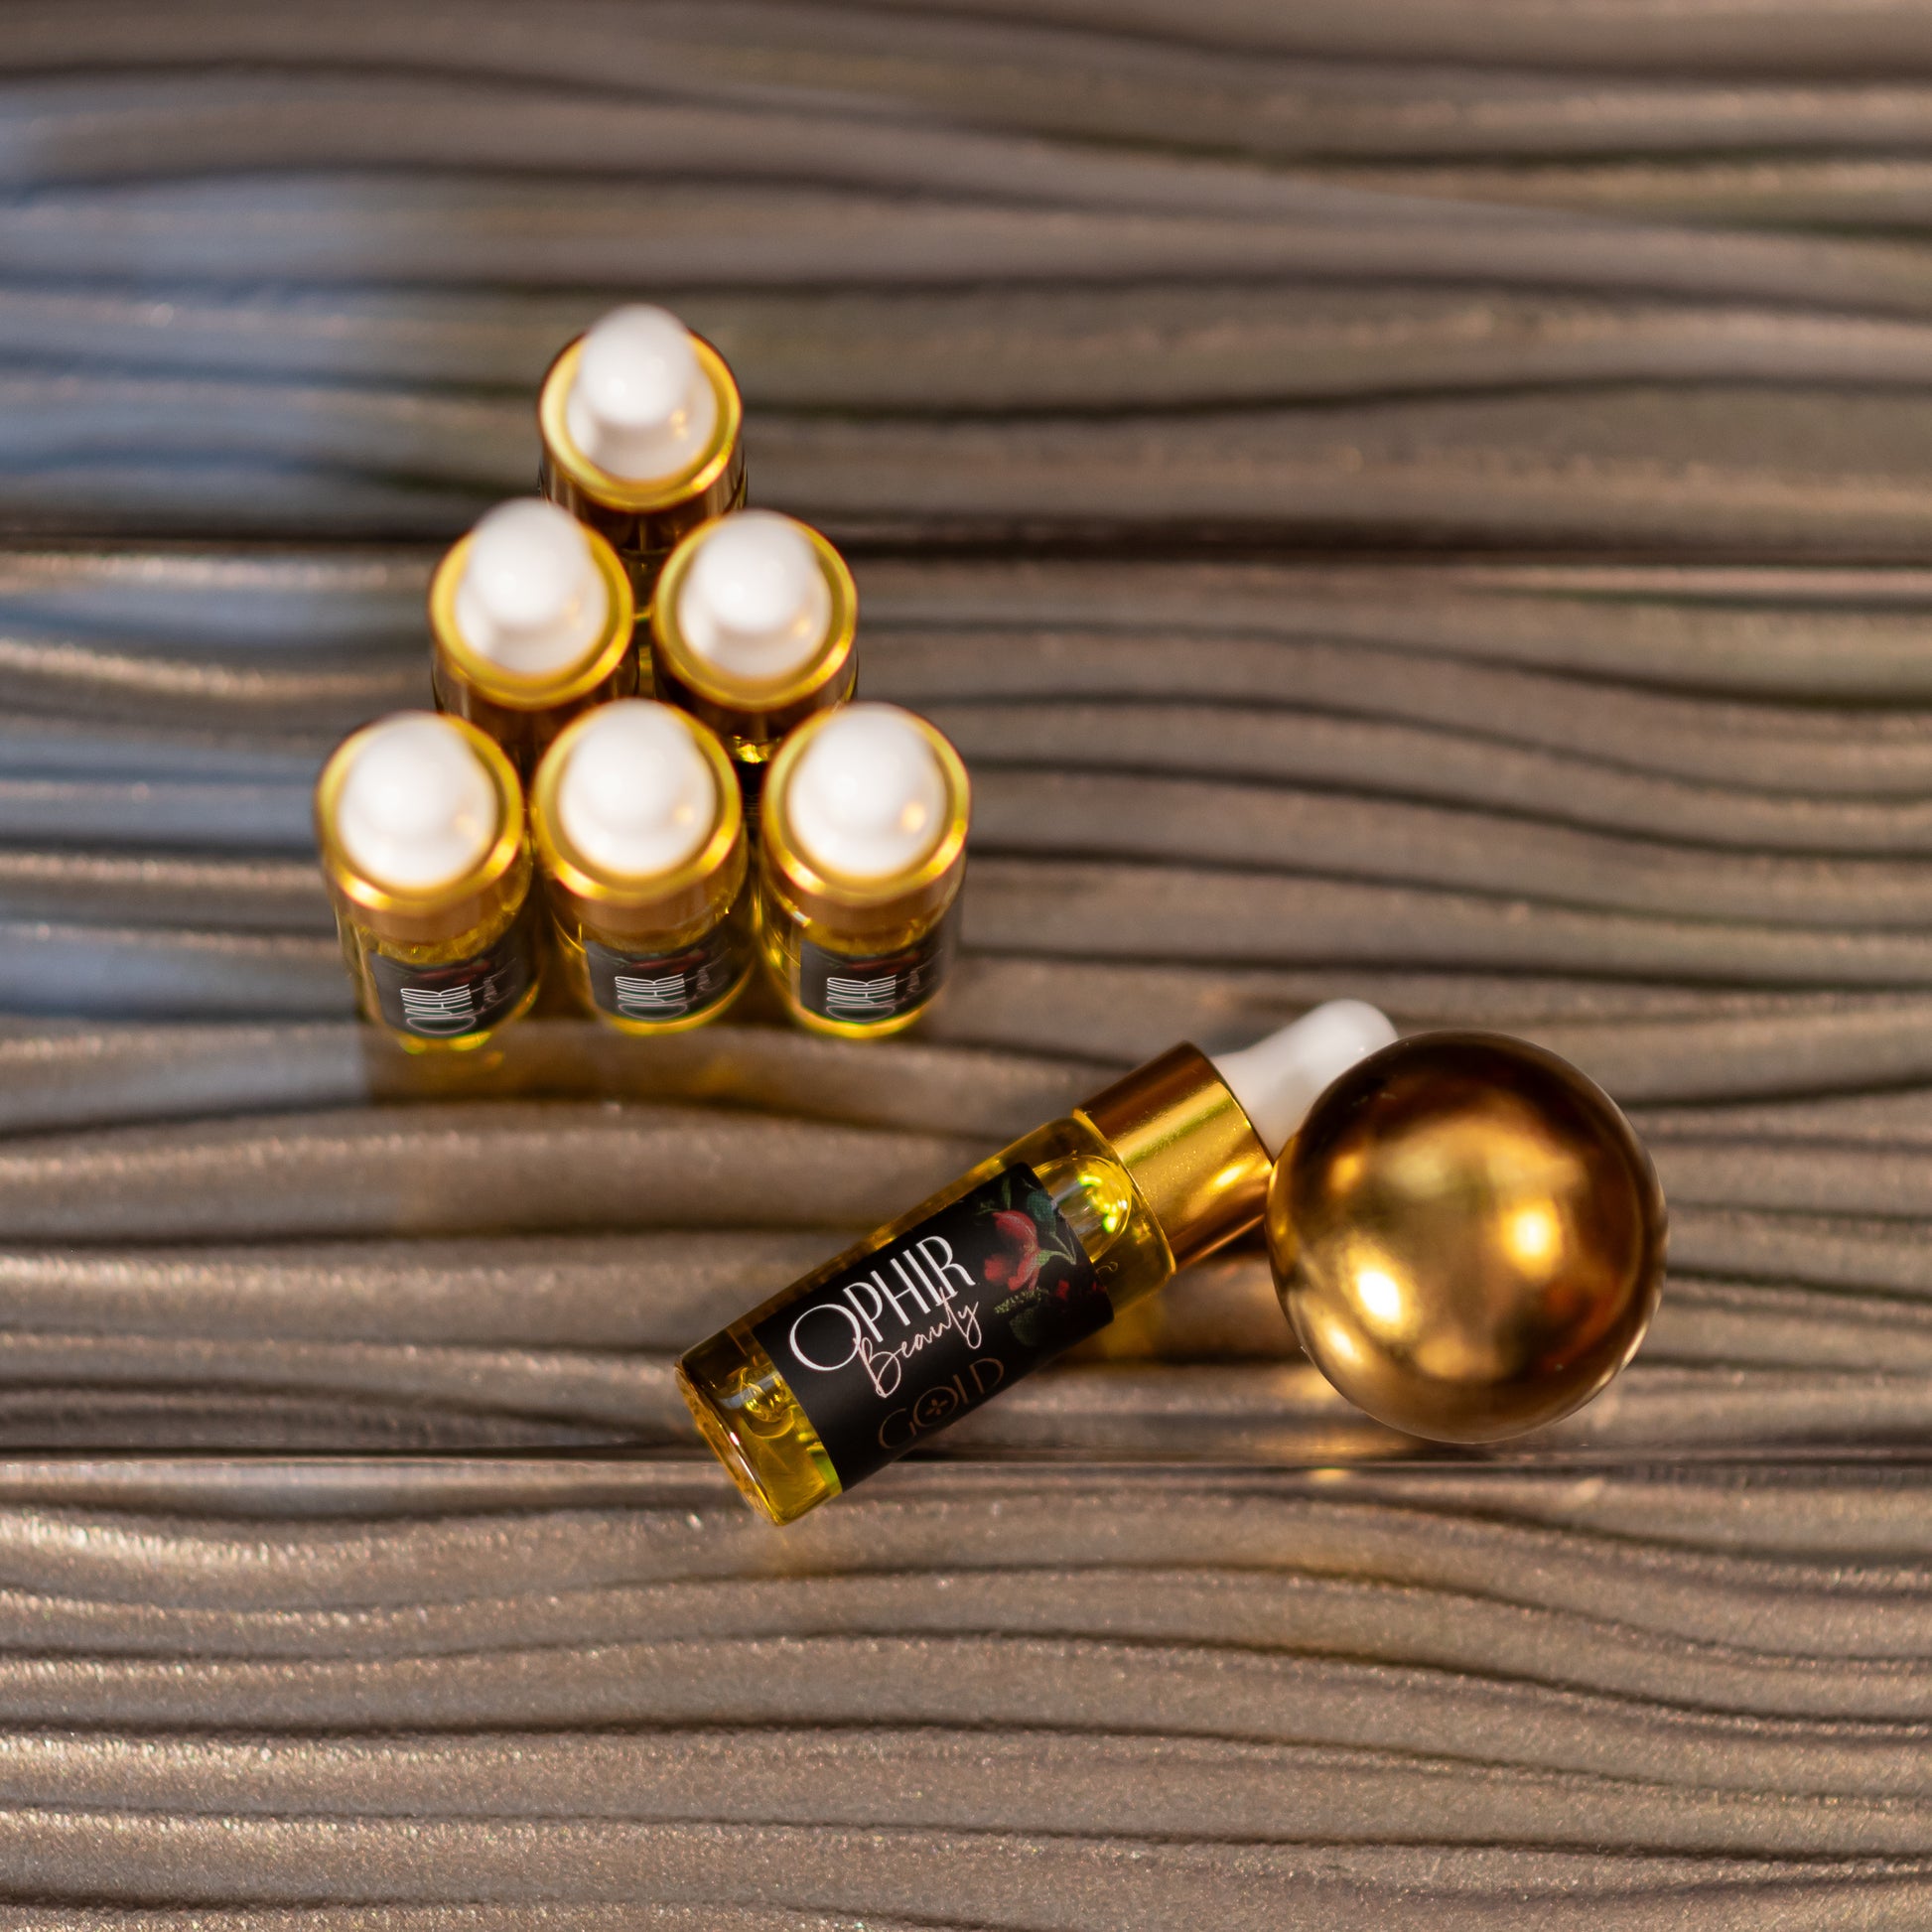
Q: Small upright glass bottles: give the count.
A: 6